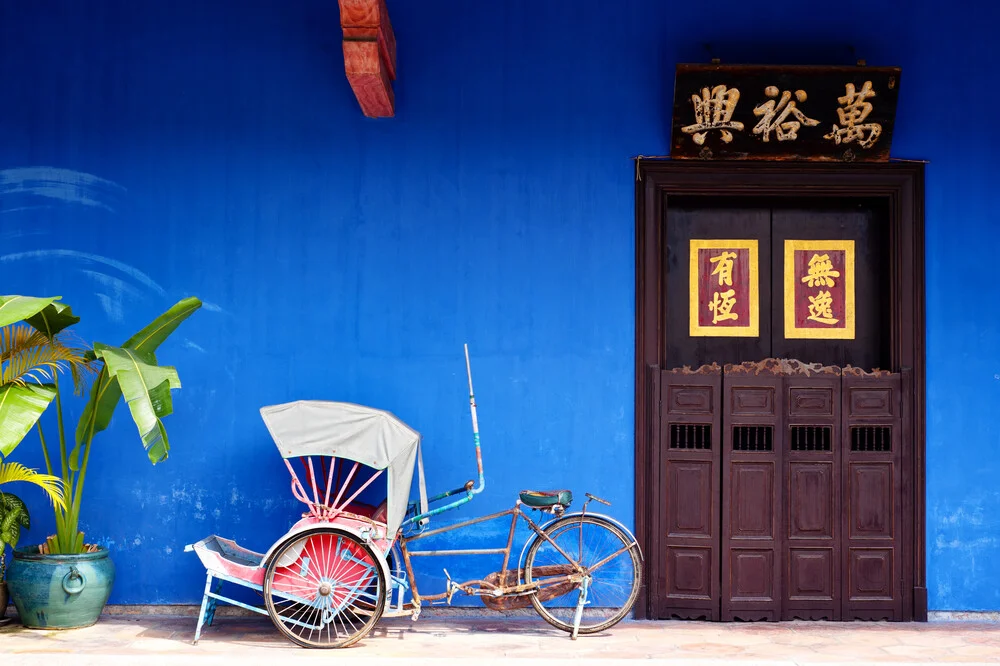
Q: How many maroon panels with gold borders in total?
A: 2